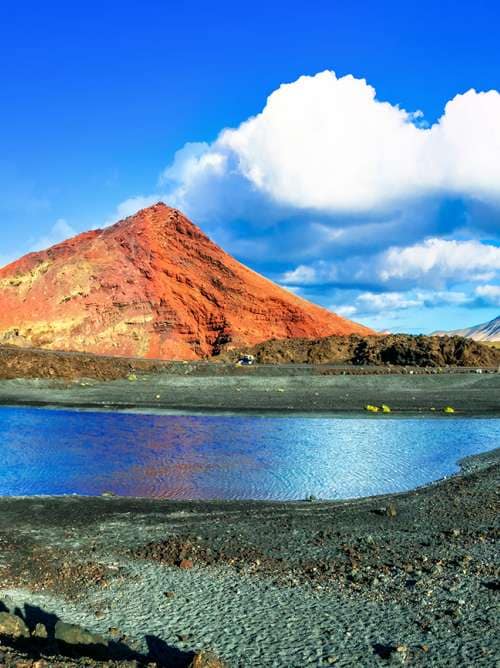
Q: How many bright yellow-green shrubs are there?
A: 3